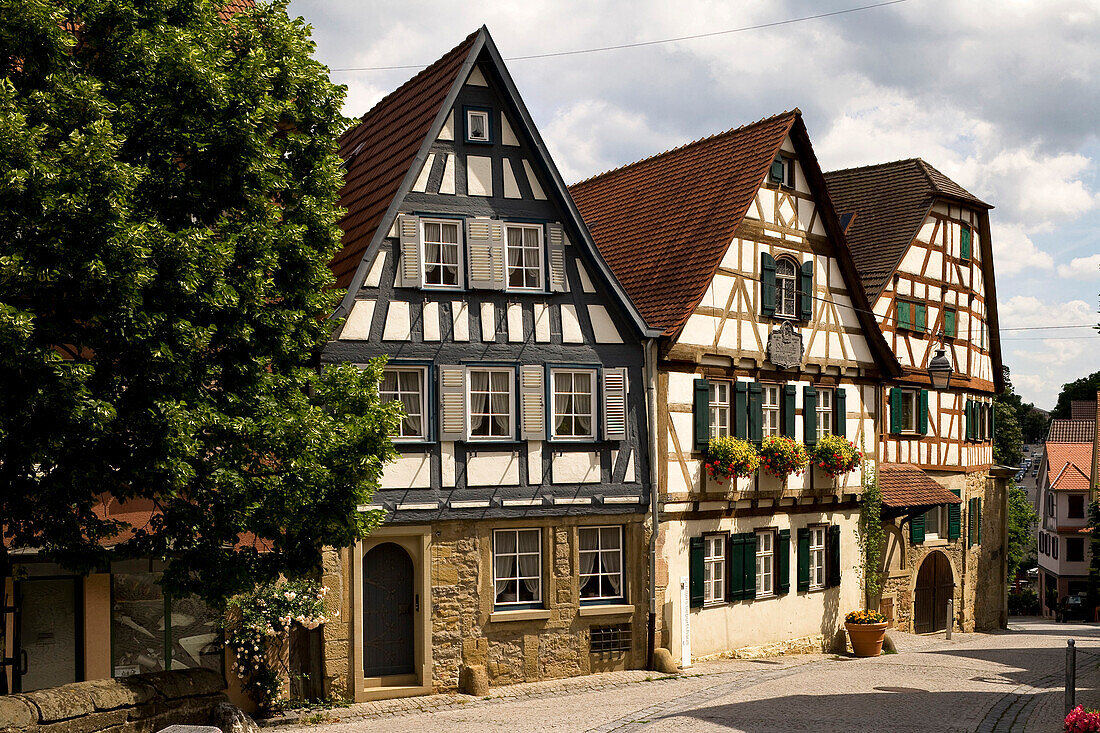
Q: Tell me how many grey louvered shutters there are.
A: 7